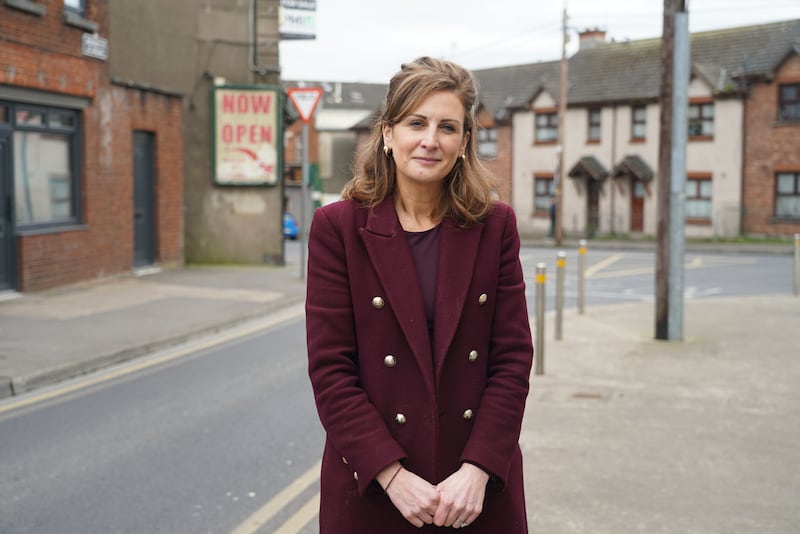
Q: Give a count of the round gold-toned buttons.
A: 8